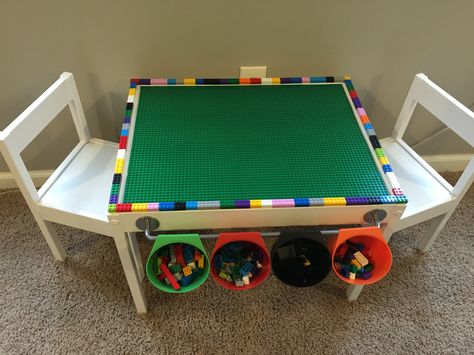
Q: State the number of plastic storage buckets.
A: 4